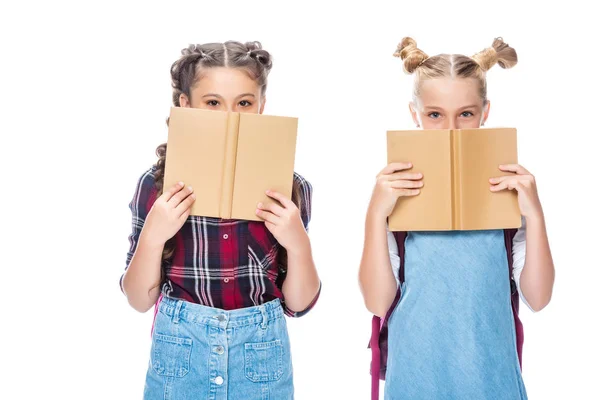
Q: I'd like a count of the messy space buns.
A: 2